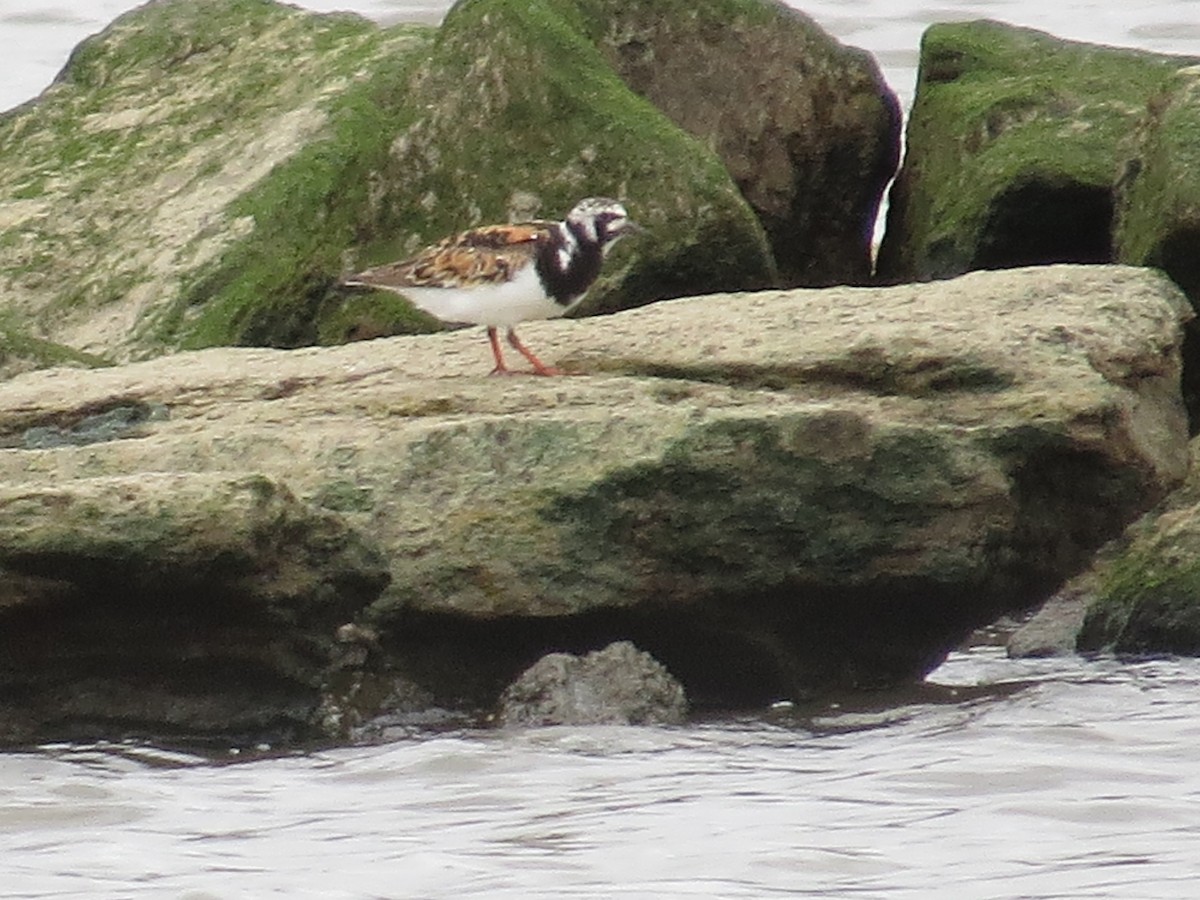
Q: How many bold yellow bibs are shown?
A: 0